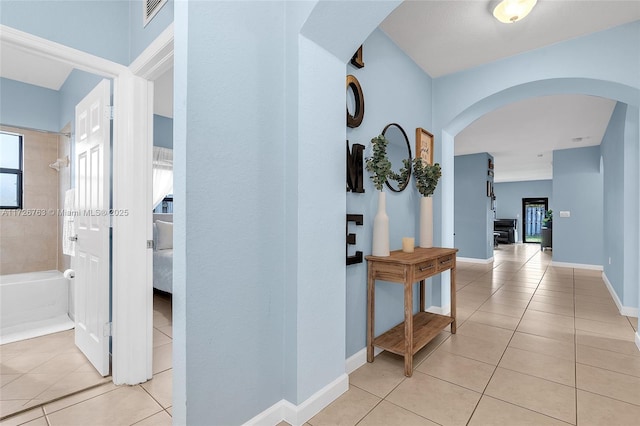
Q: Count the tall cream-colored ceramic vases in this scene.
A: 2